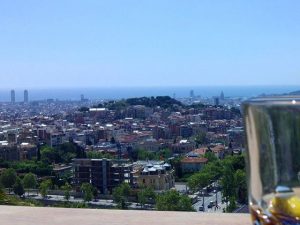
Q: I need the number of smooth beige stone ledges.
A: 1